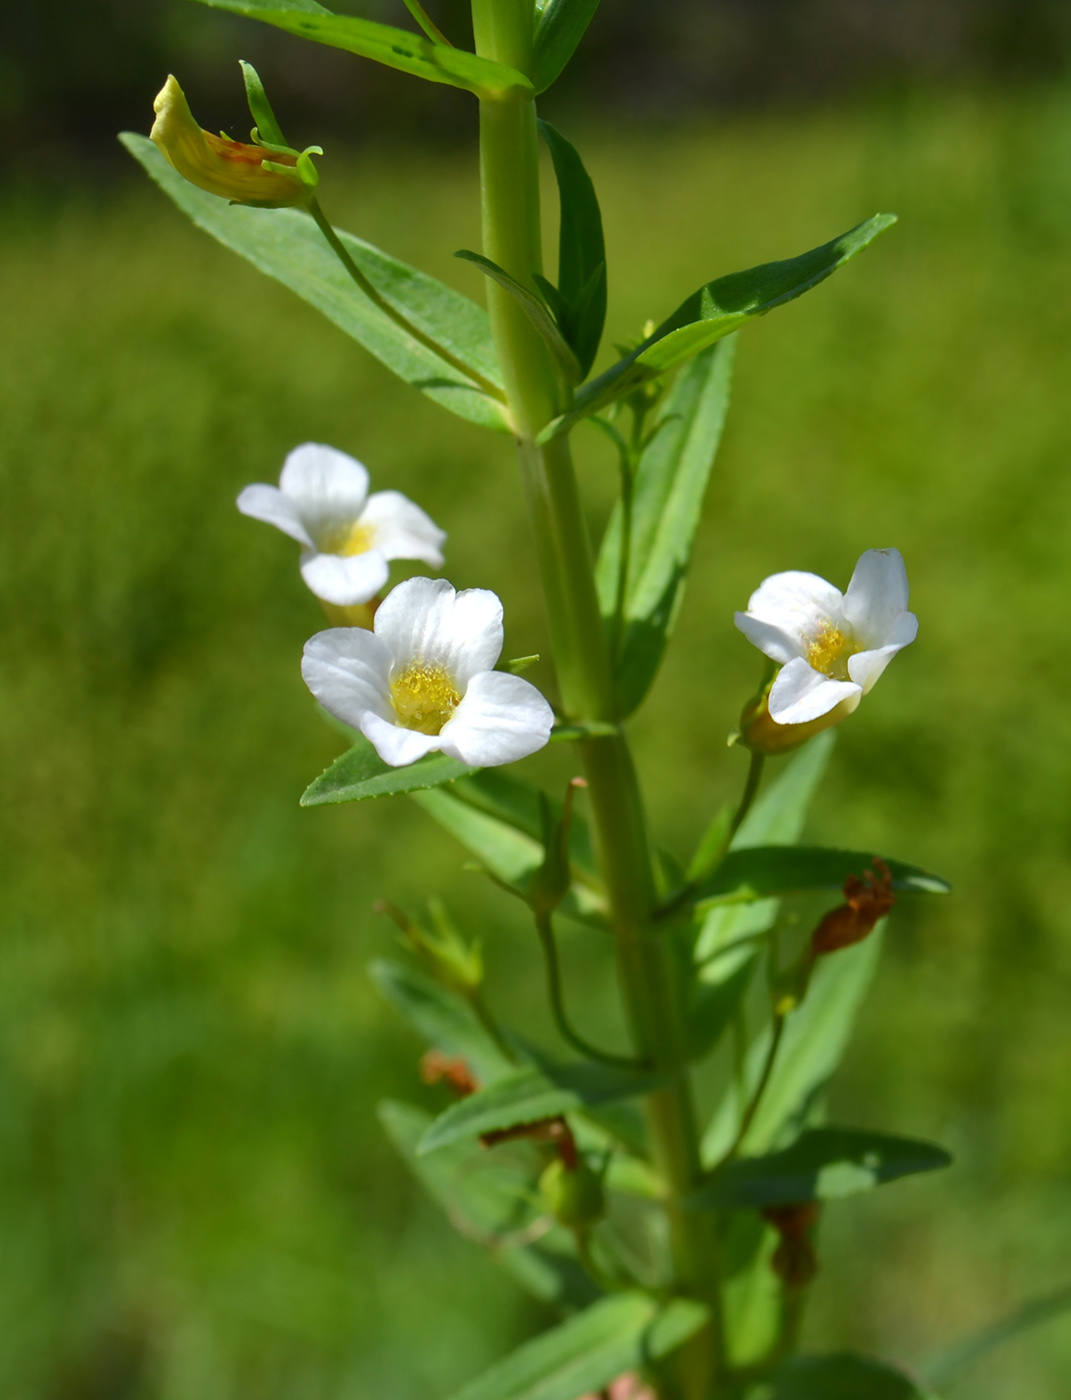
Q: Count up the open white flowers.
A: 3